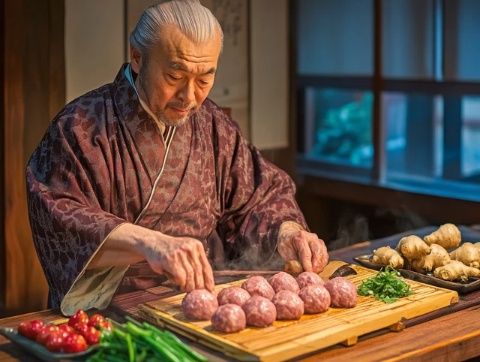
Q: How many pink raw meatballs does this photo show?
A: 10